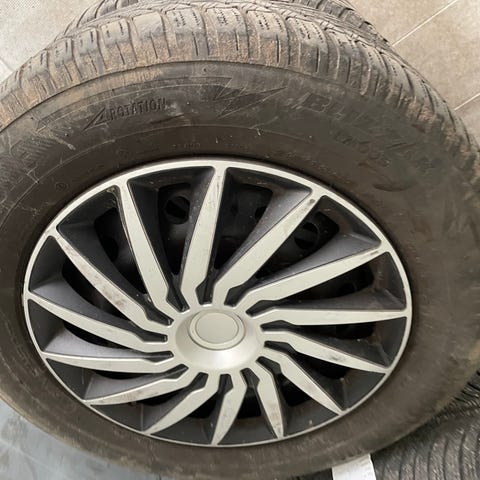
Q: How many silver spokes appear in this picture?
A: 14